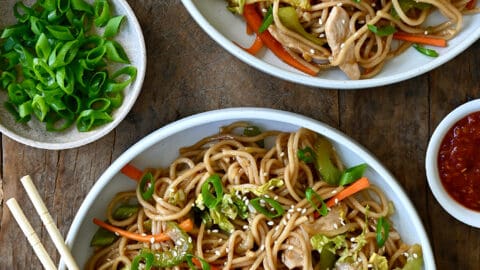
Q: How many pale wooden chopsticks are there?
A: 2